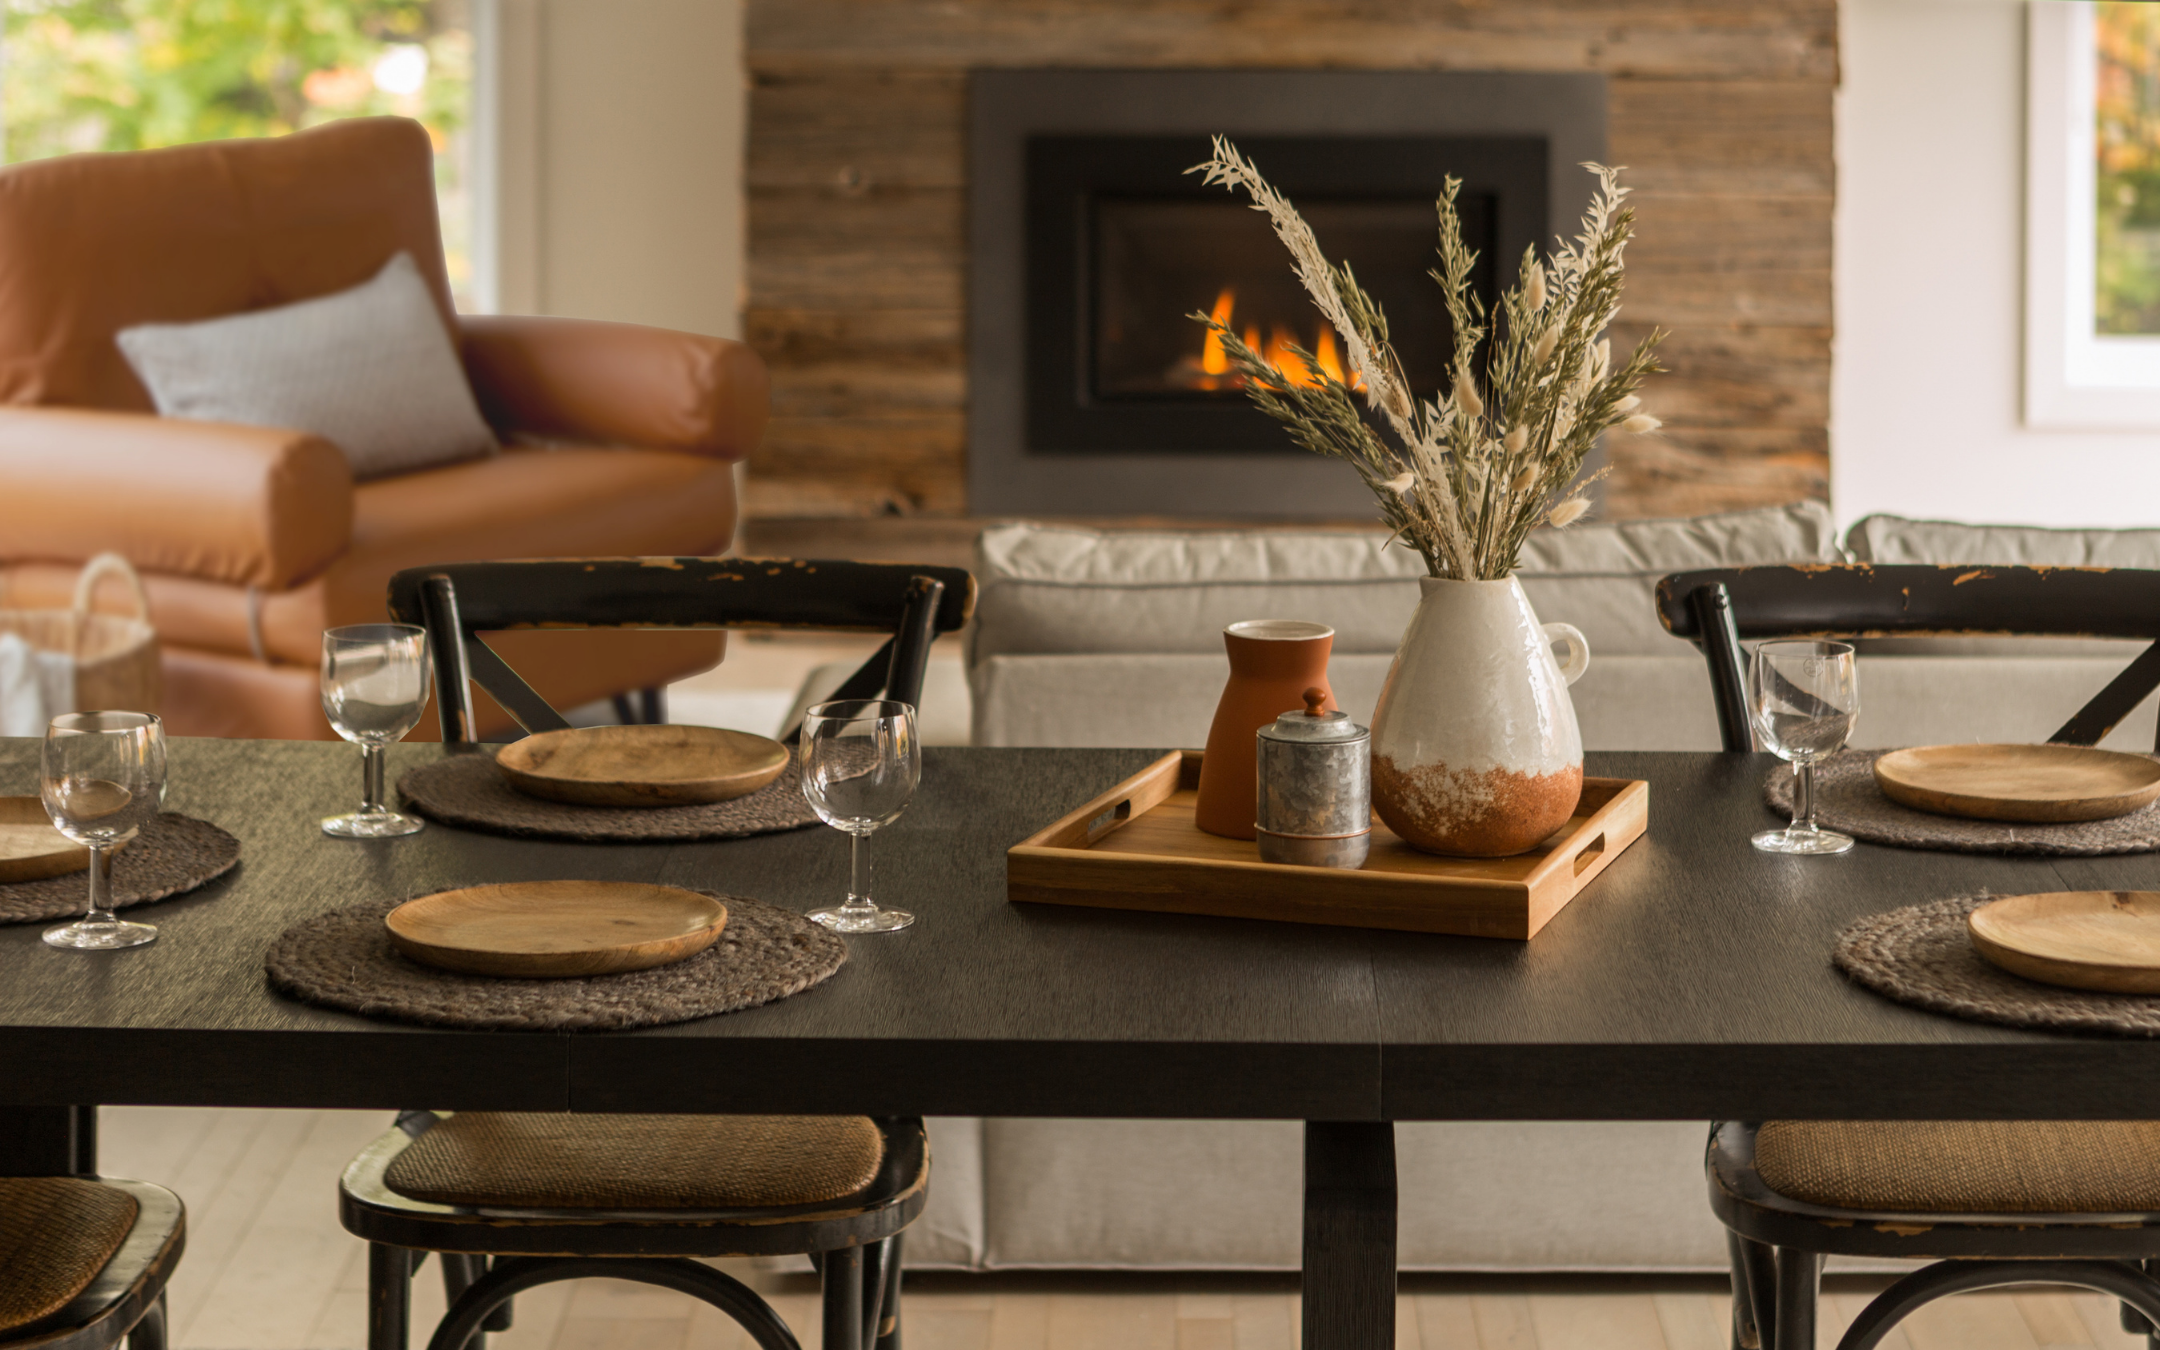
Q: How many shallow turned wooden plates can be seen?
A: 5